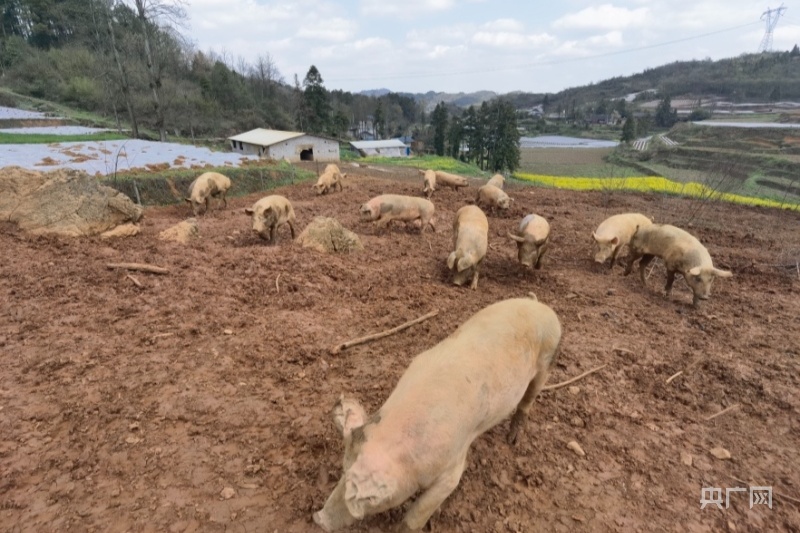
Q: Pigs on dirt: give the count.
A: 13